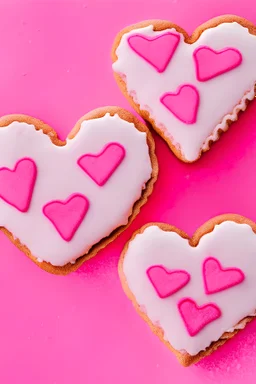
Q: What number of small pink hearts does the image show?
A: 9